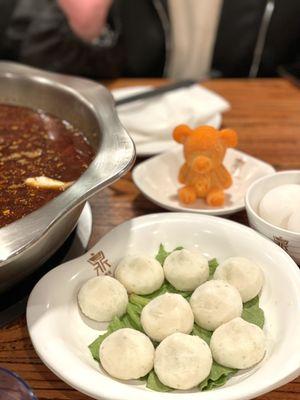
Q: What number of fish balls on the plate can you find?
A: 9